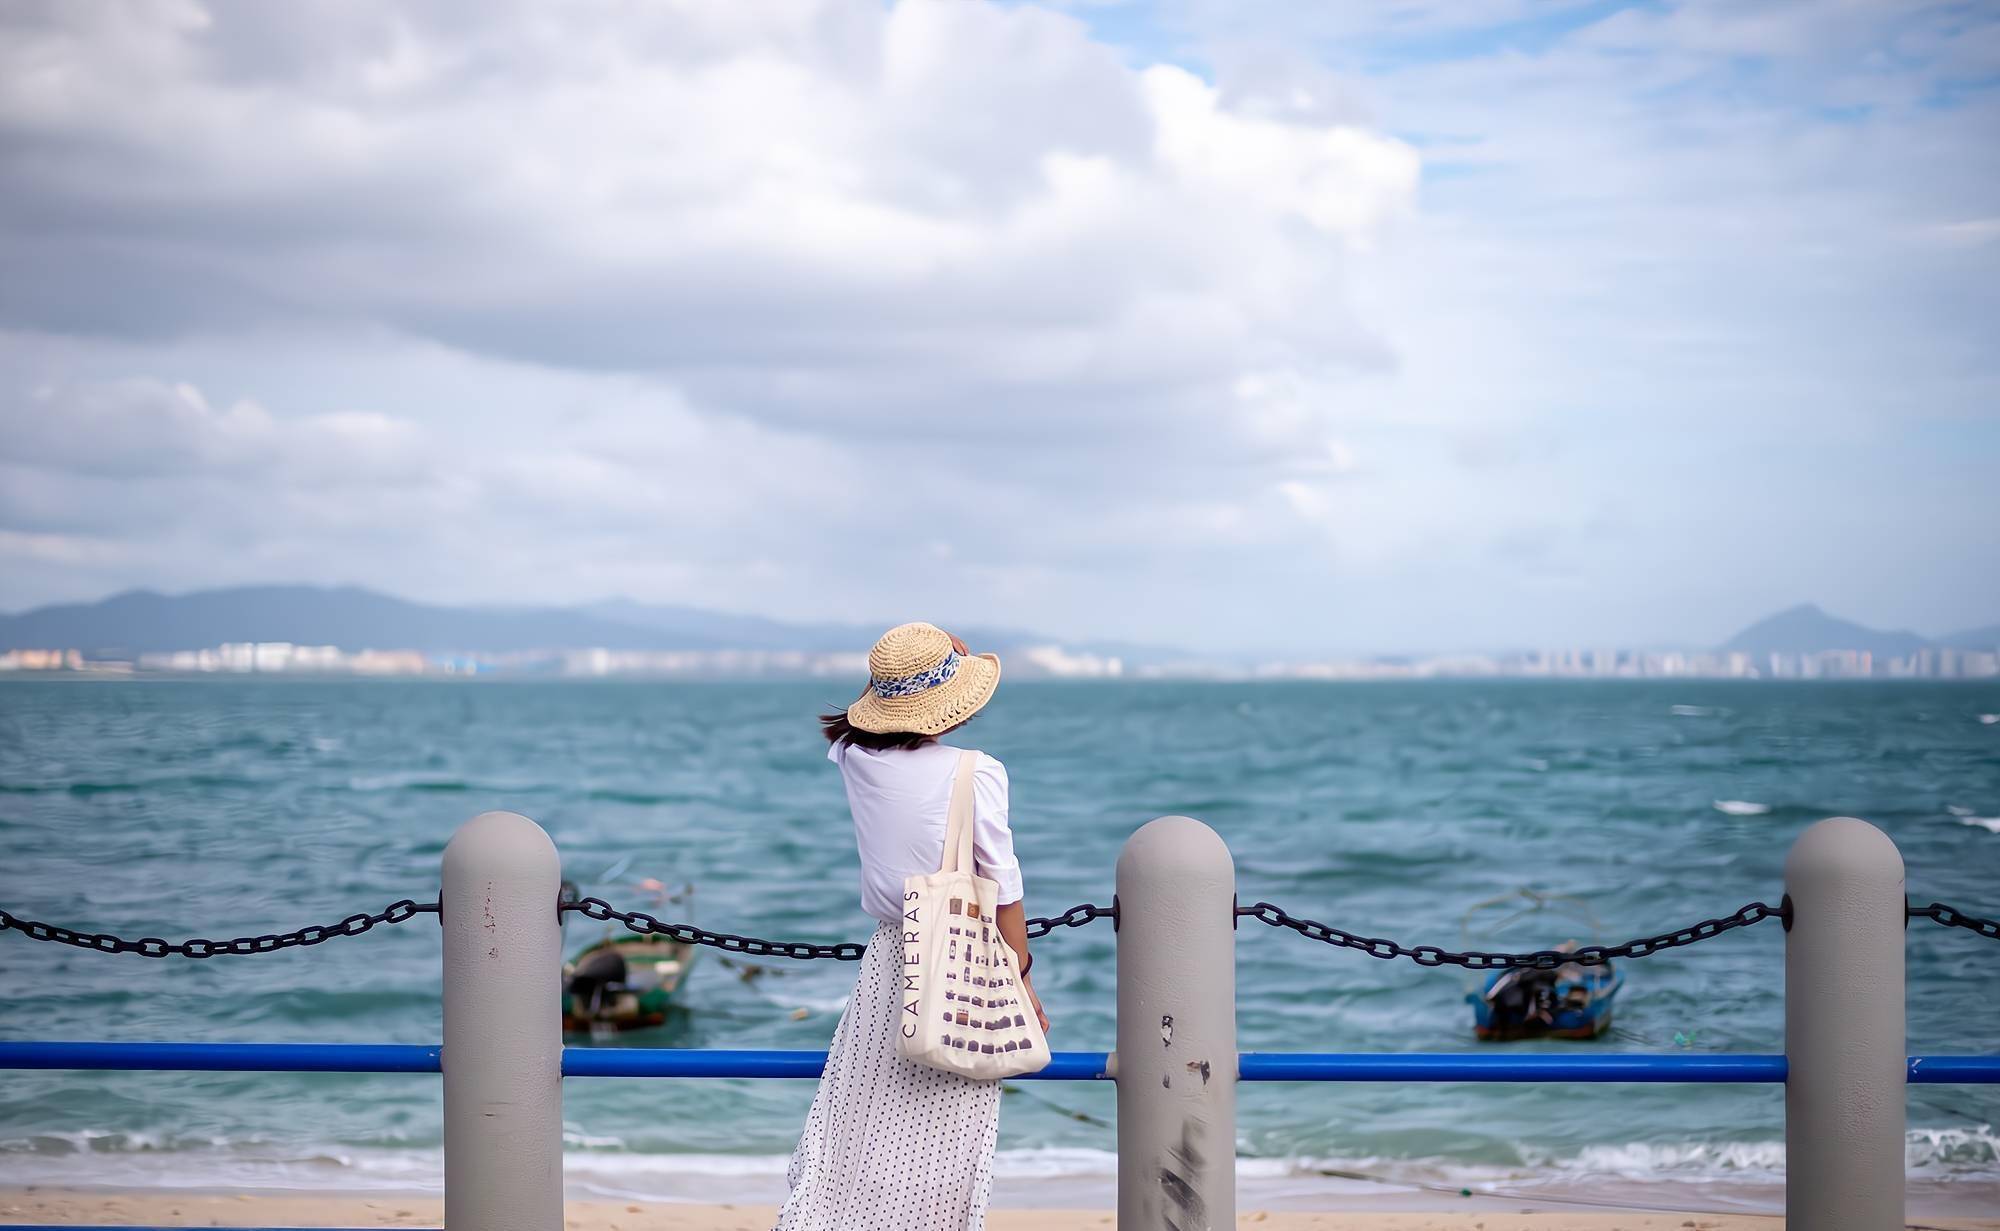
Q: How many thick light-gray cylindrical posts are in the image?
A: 3